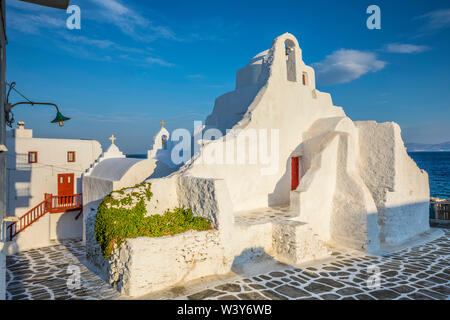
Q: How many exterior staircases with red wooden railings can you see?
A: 1